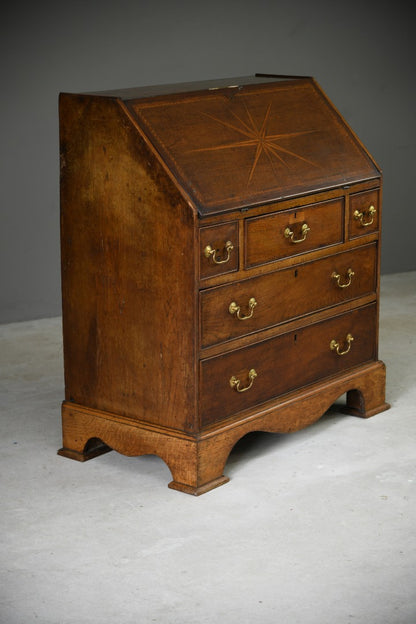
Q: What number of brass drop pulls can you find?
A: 7